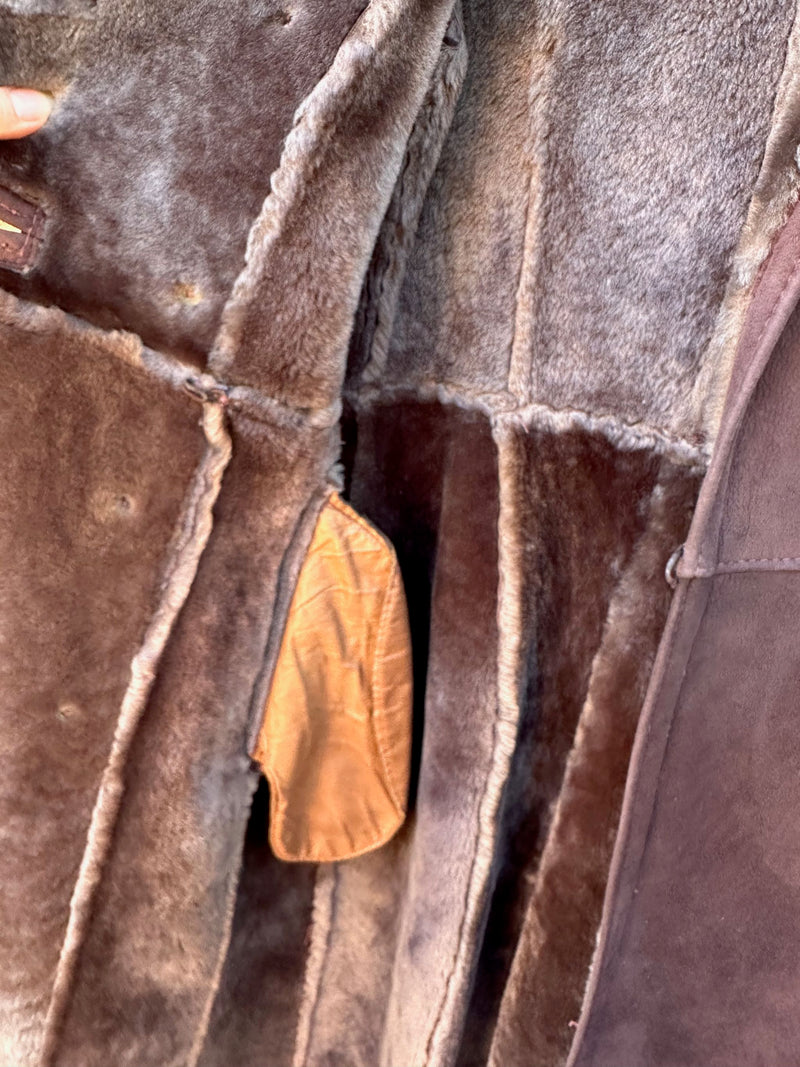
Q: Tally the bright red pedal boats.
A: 0